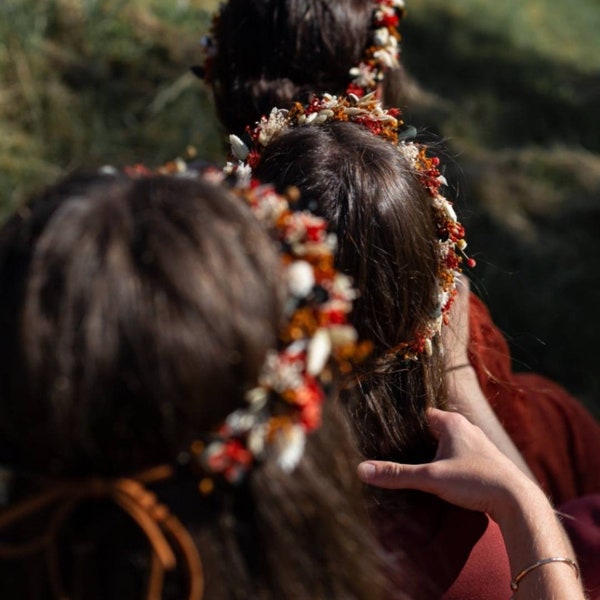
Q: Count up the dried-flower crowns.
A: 3